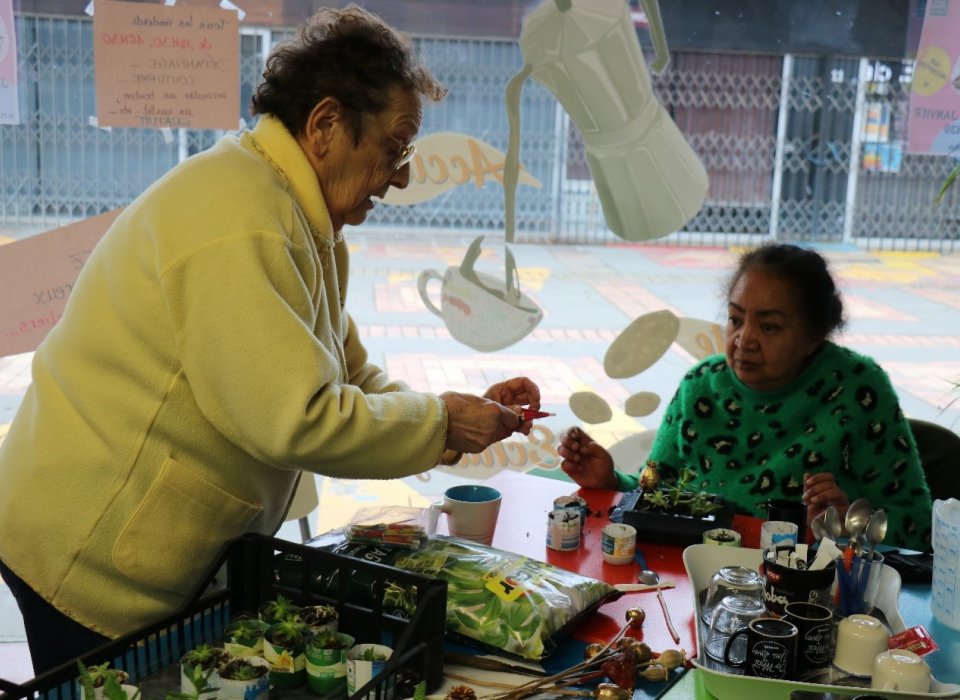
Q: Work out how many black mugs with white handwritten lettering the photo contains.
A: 2